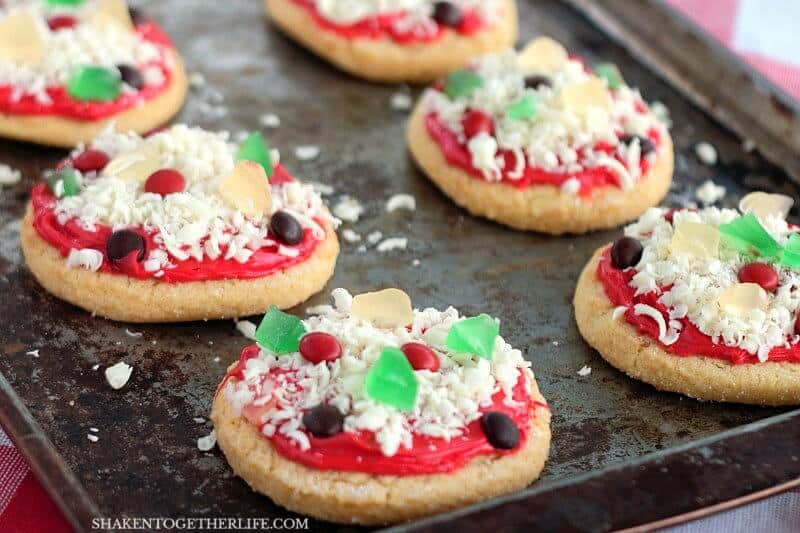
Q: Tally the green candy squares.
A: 12